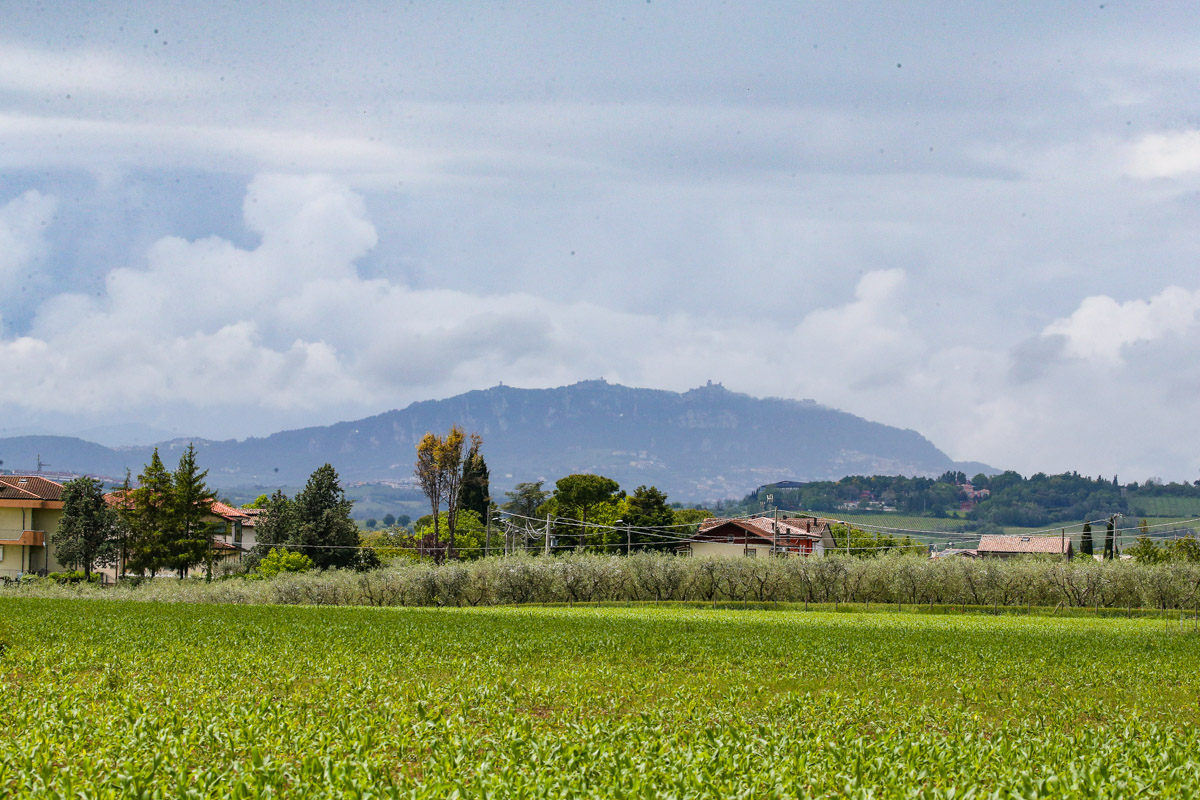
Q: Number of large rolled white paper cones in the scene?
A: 0